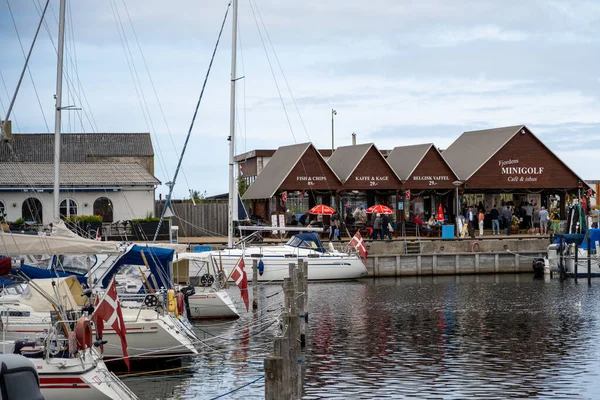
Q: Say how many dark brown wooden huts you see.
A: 4